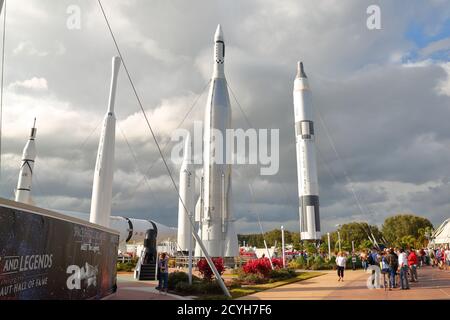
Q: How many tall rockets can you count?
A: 5